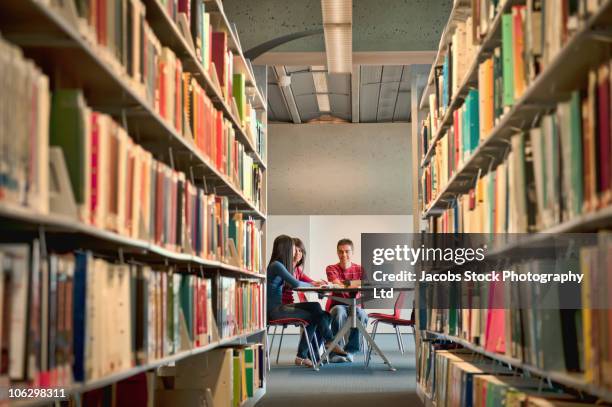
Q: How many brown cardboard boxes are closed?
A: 0